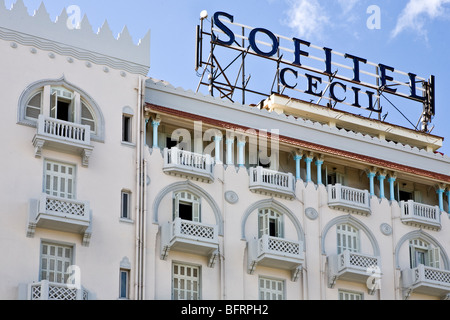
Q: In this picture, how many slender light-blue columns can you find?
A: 13